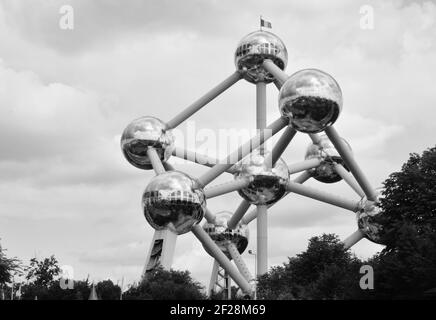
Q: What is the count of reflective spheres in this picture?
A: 8